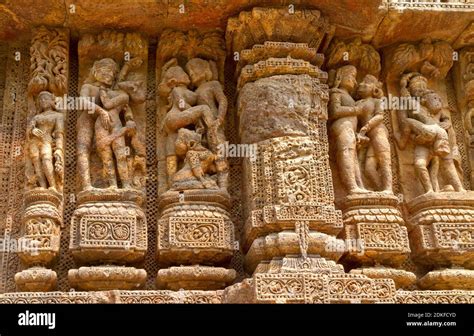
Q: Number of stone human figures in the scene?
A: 10